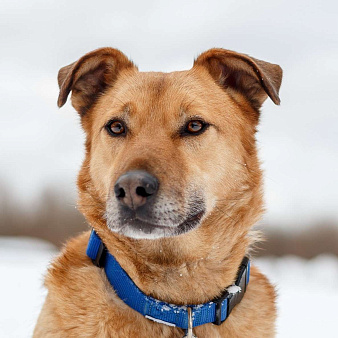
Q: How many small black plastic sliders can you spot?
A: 1